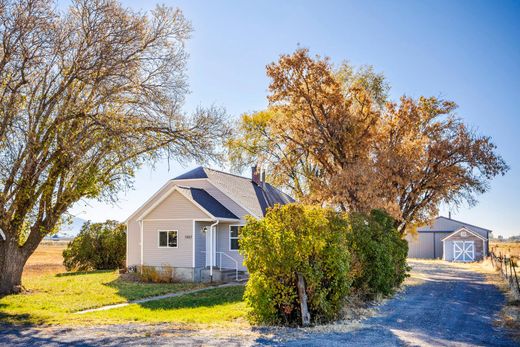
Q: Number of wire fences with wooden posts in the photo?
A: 1